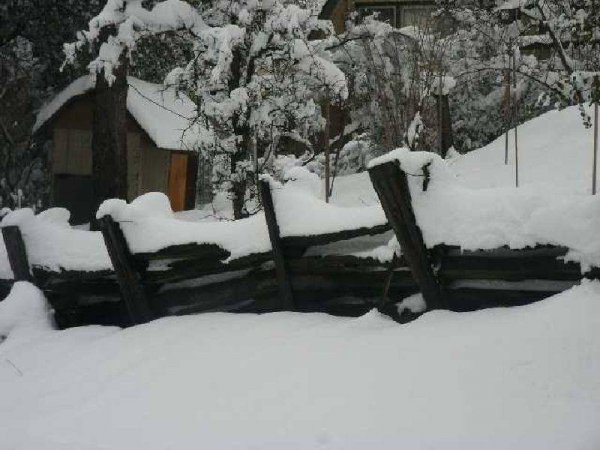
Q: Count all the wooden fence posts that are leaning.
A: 4